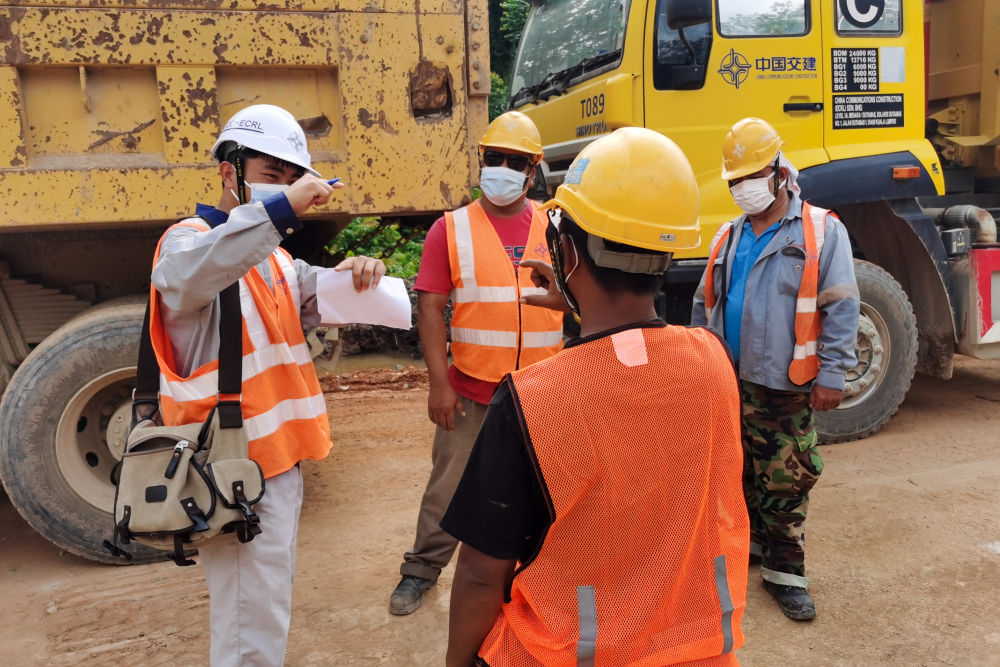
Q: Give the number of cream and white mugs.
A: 0